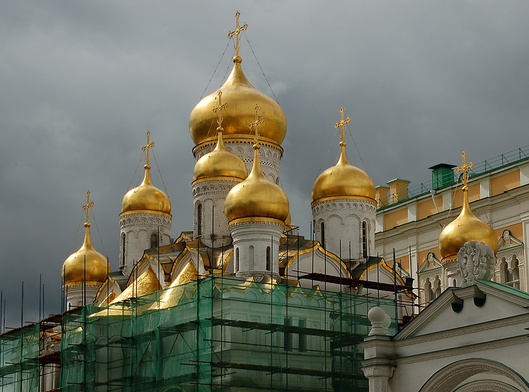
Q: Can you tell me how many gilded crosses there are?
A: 7